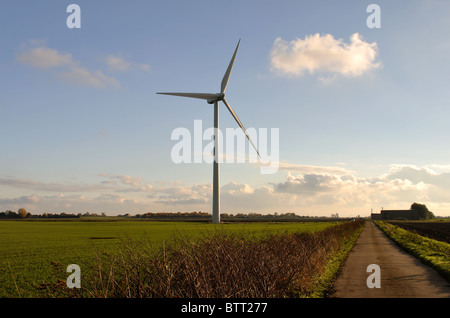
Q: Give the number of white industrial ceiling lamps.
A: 0